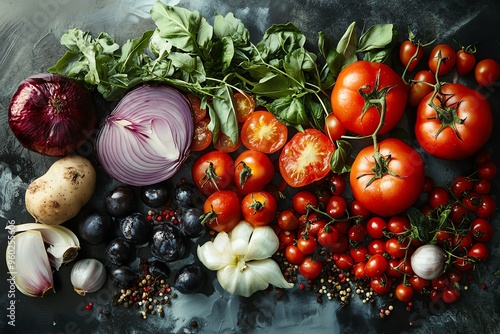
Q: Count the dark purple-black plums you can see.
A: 11